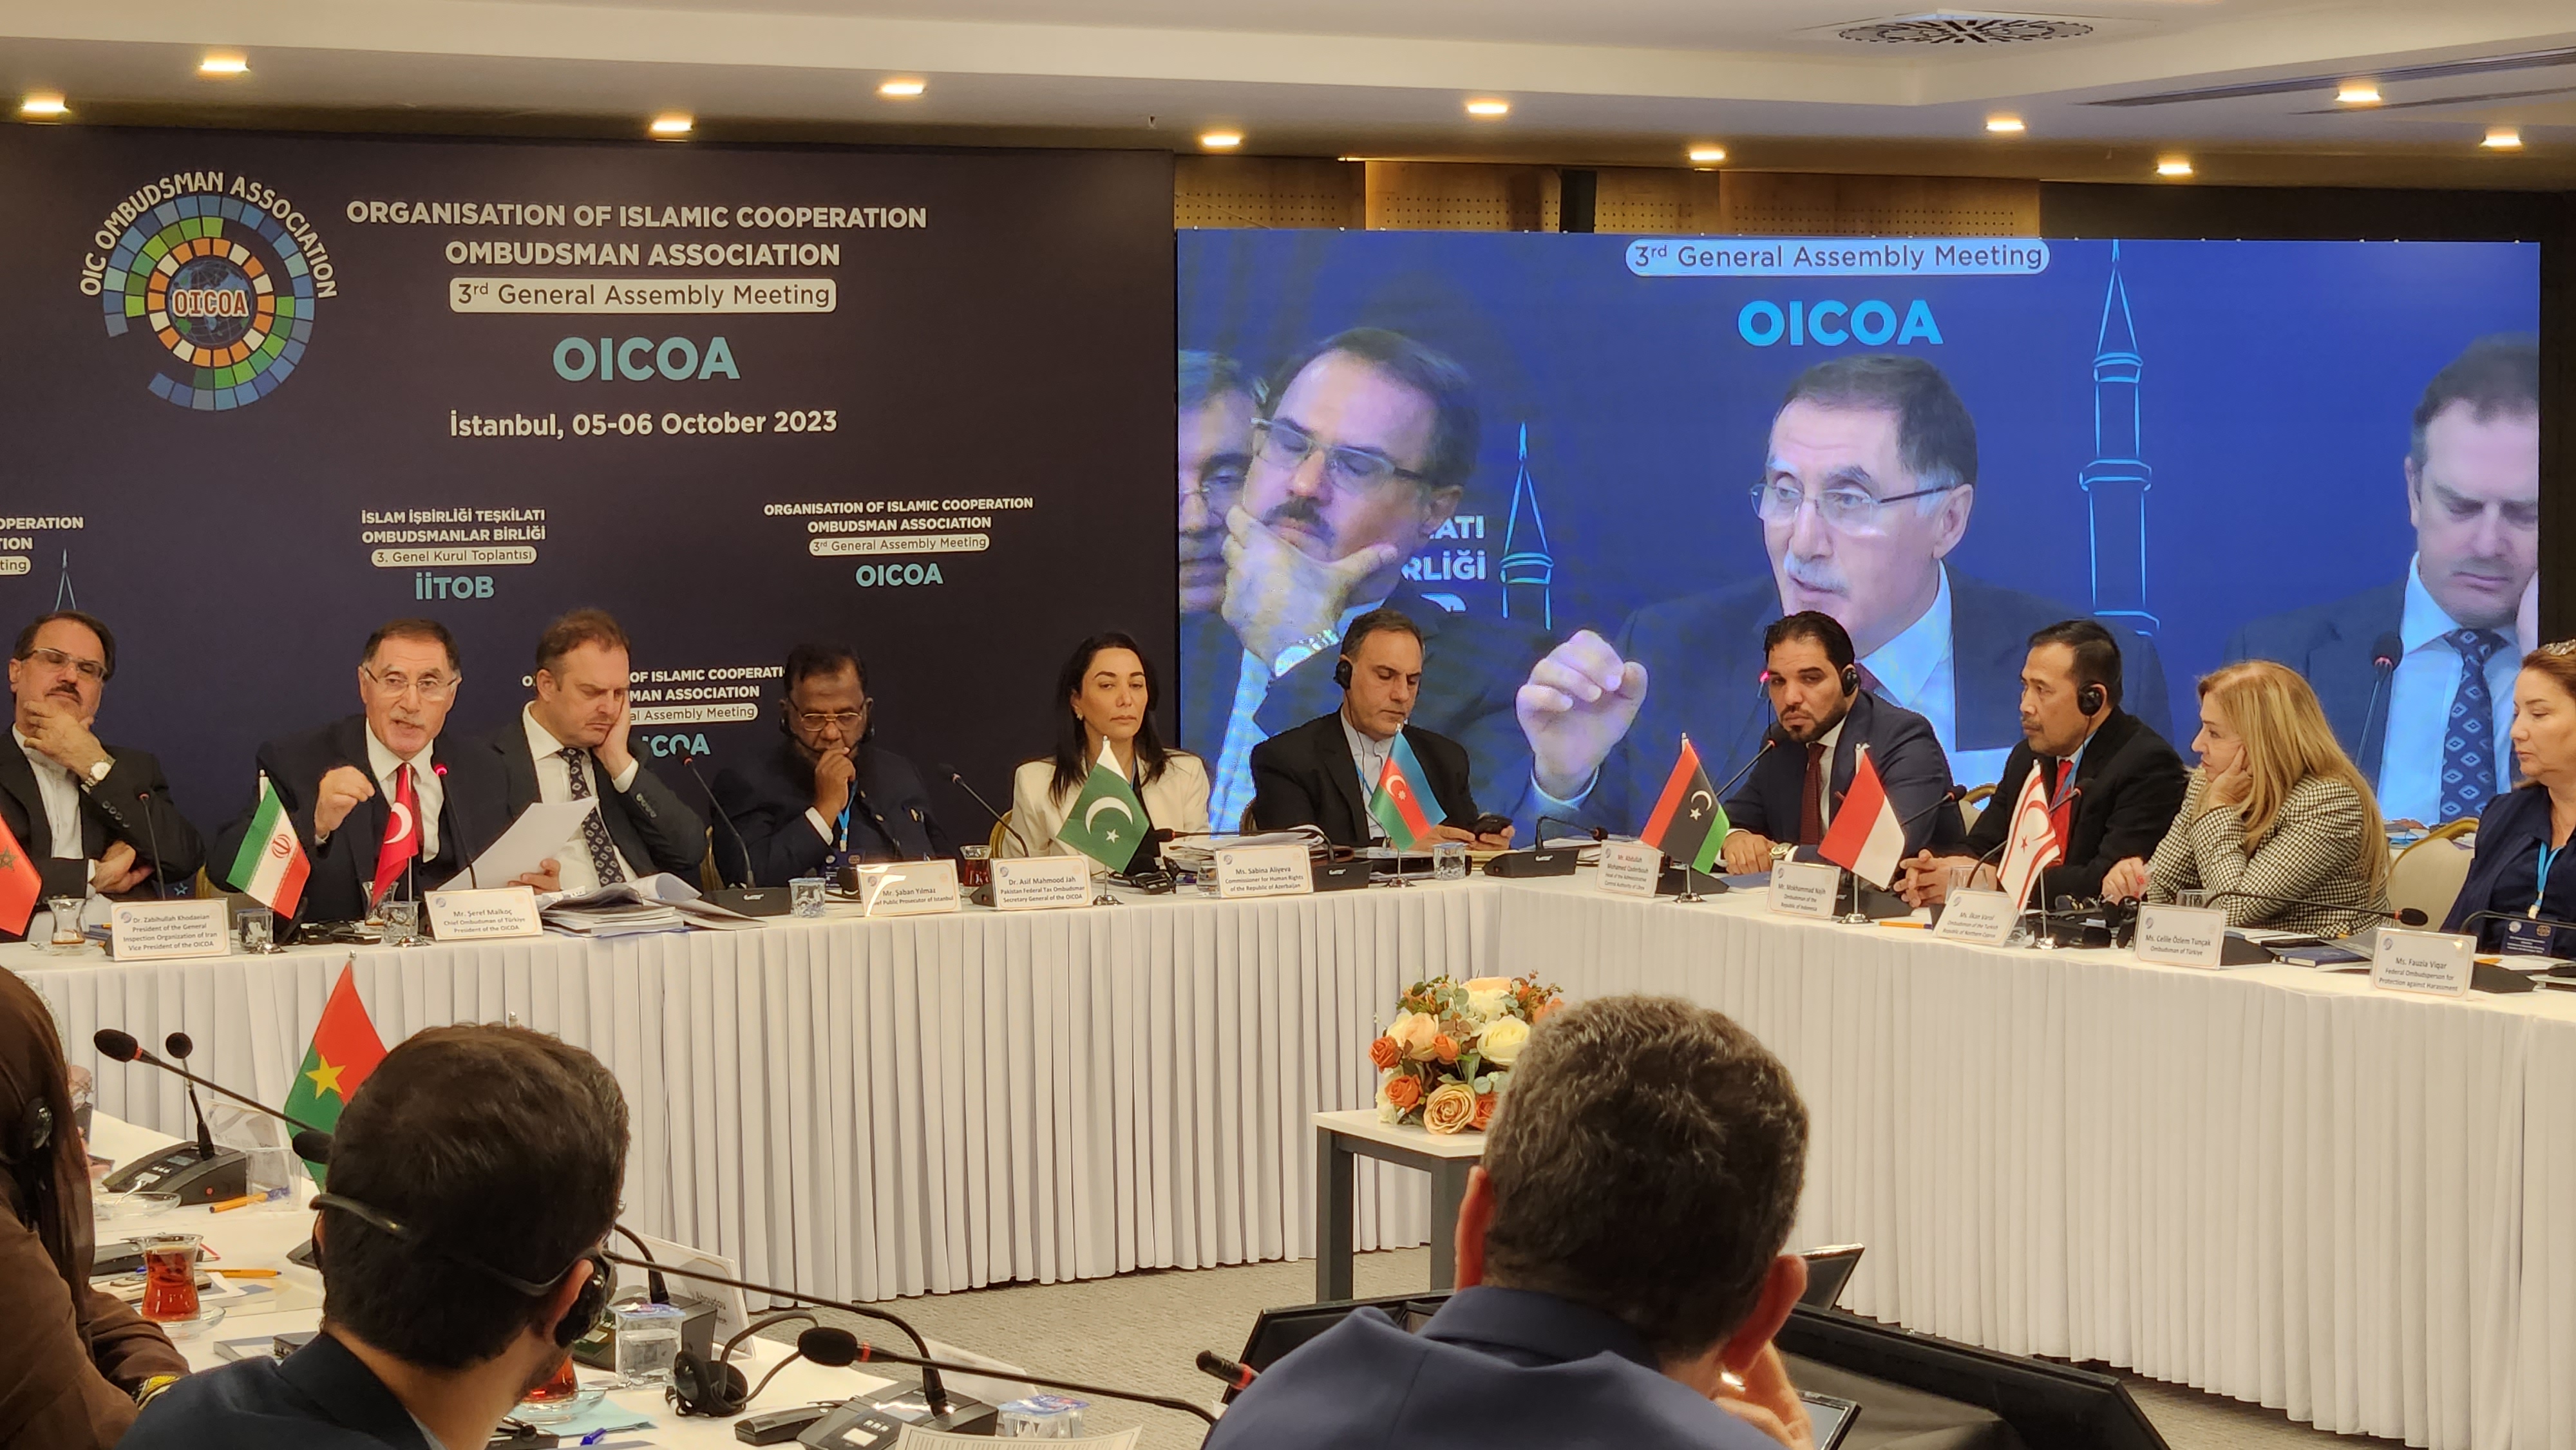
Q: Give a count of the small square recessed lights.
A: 11